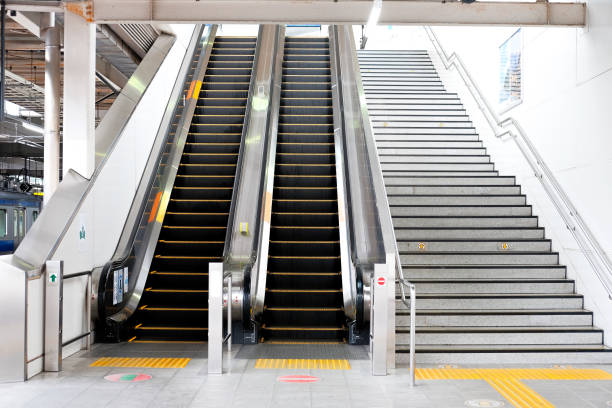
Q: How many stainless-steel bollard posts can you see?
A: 3